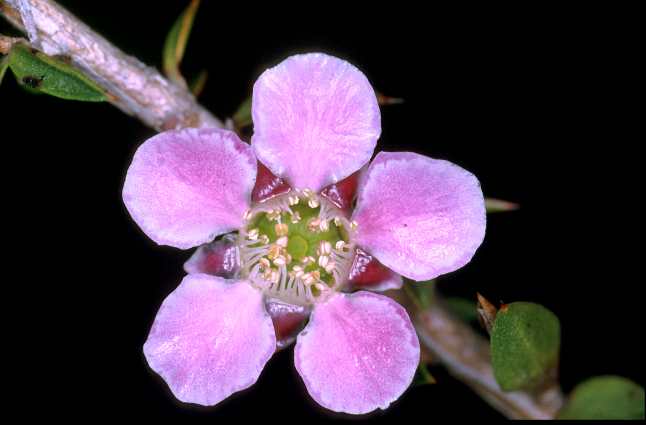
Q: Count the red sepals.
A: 5